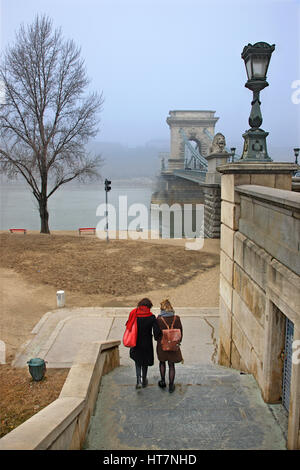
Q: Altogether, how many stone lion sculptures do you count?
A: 1